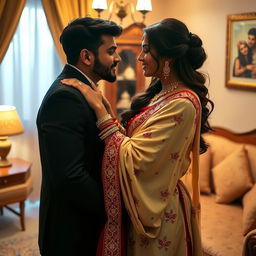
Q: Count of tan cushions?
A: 2